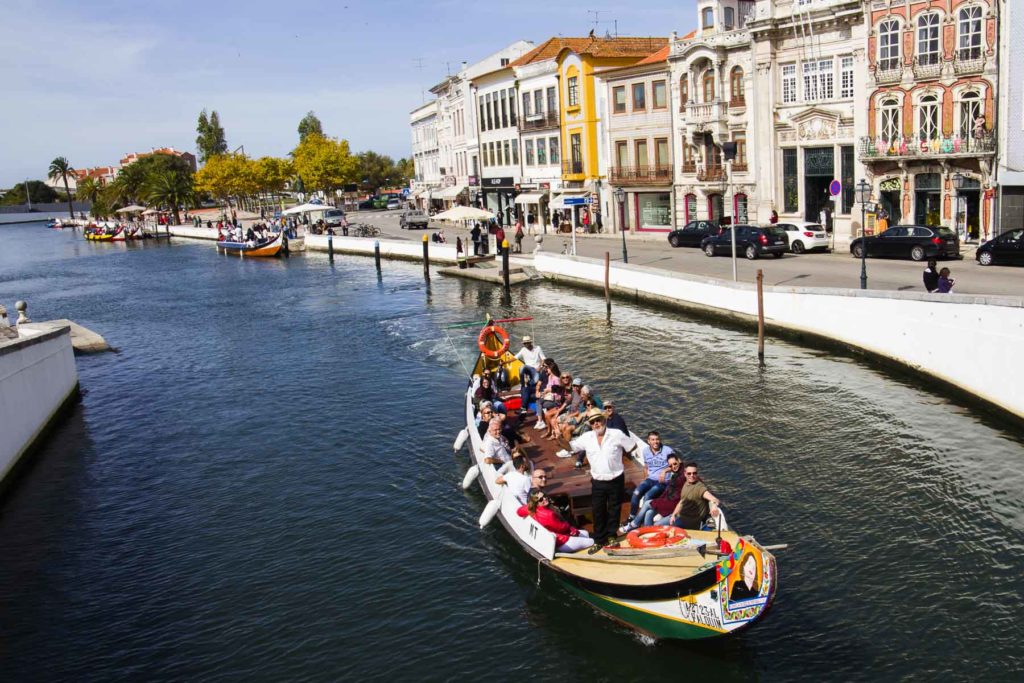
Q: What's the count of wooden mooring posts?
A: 6